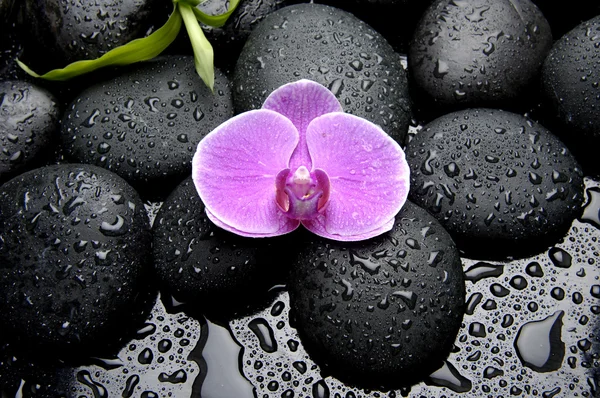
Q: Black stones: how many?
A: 11